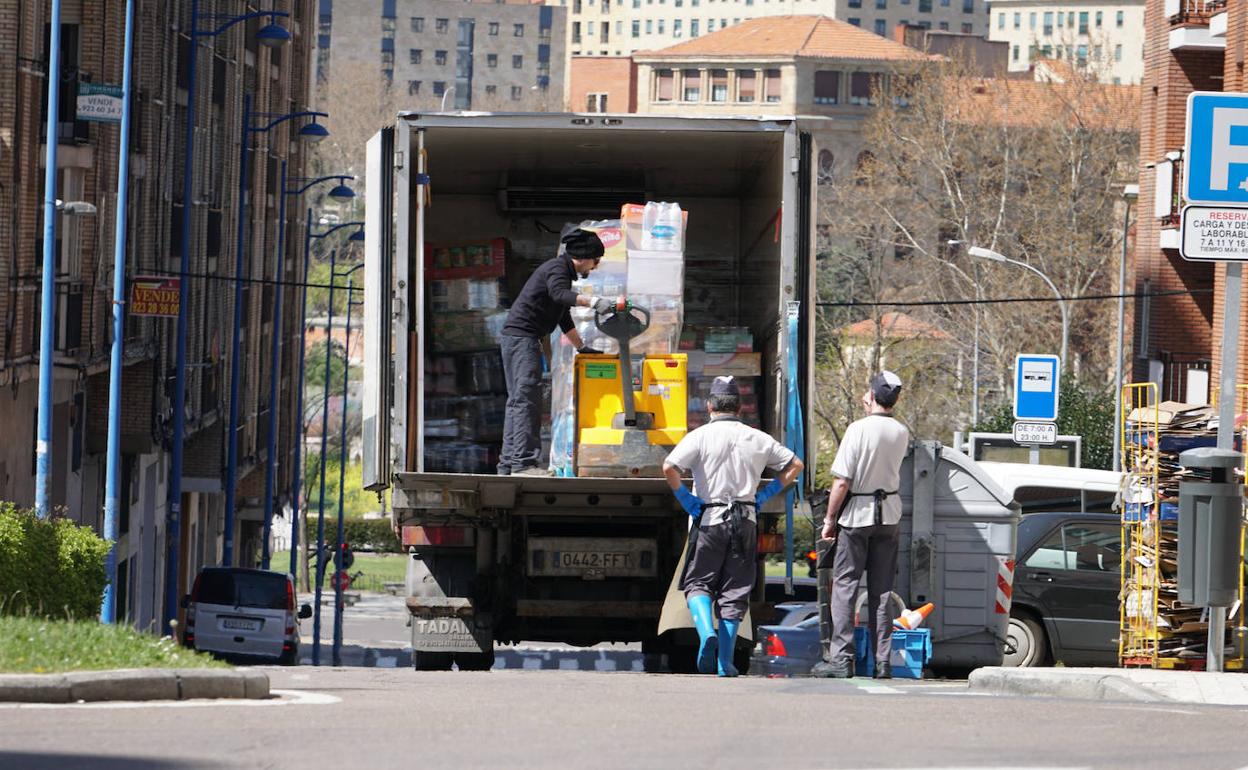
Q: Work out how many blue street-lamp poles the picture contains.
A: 8